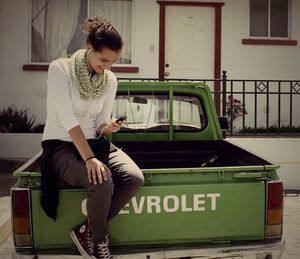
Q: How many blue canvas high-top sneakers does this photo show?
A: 0